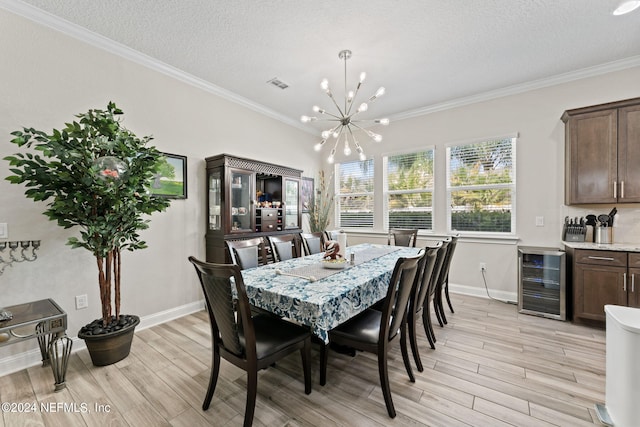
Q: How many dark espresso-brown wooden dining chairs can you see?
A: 10